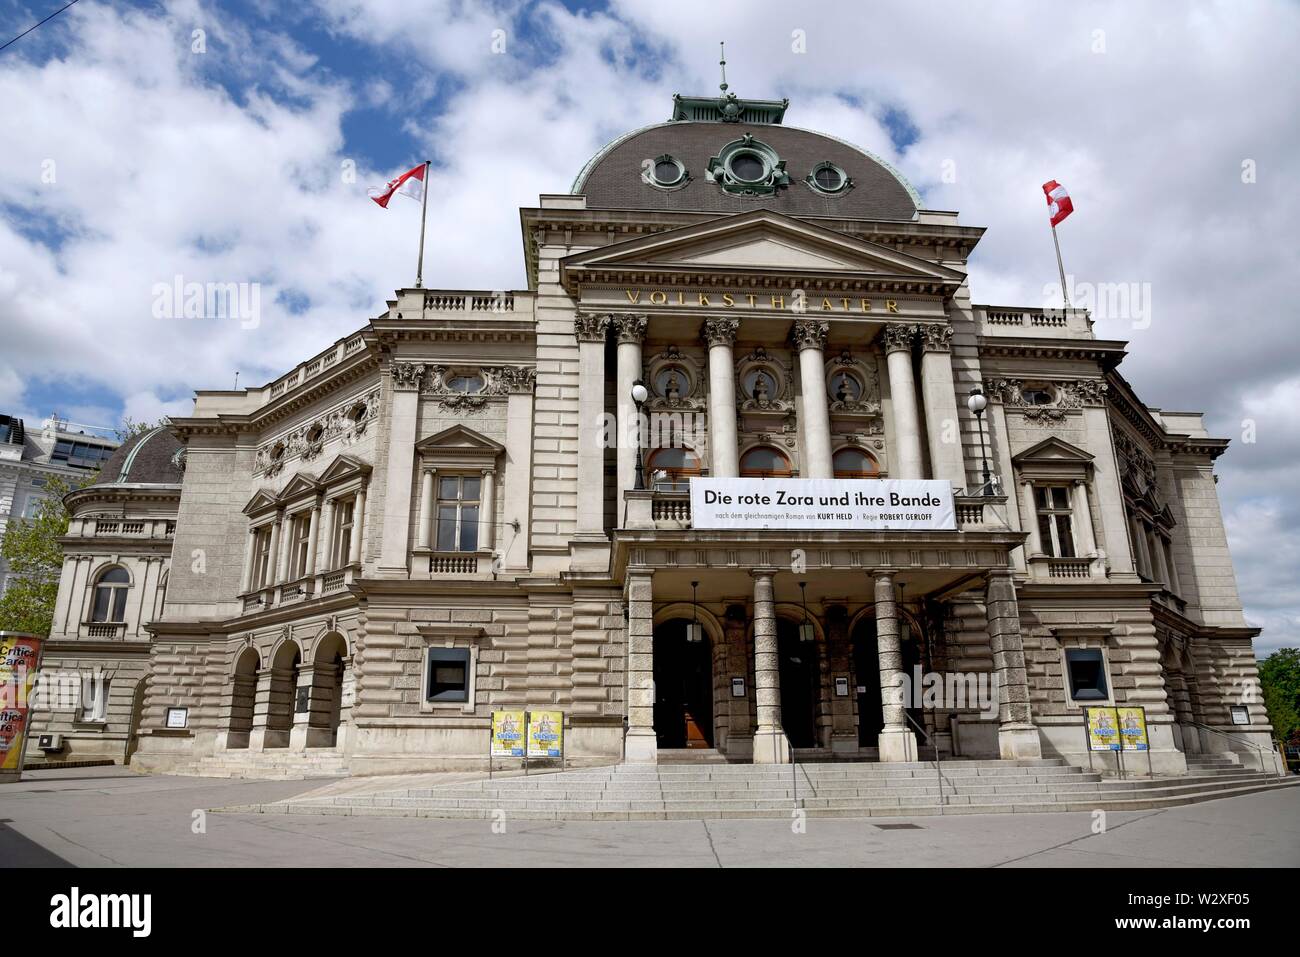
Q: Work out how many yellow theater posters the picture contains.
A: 4